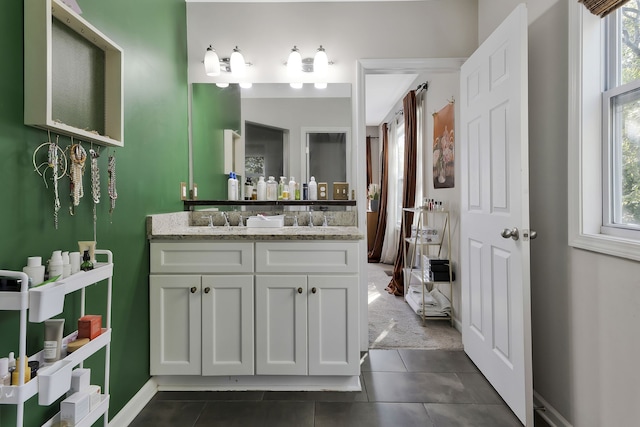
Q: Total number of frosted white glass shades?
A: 4